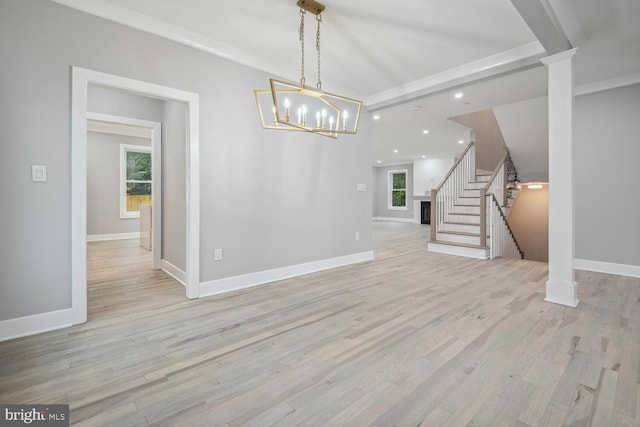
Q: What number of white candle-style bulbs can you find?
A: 8